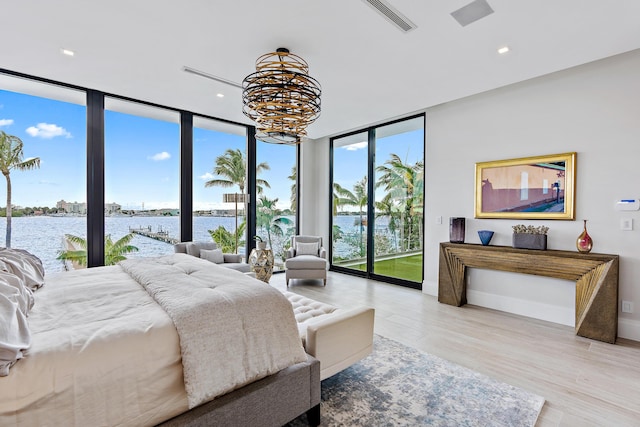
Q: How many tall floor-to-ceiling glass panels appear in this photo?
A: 6